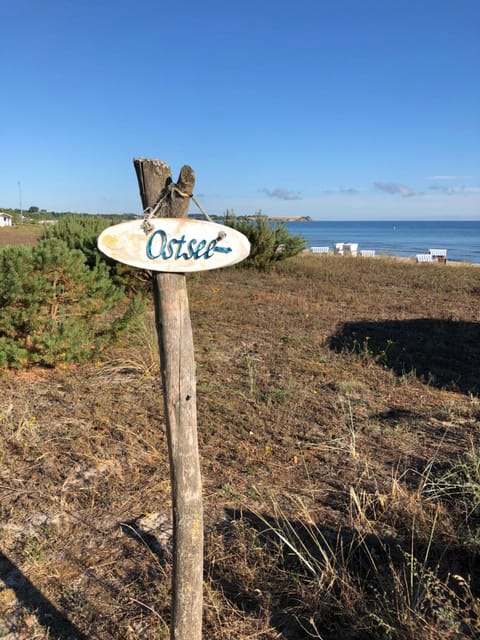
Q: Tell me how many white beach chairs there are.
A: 6